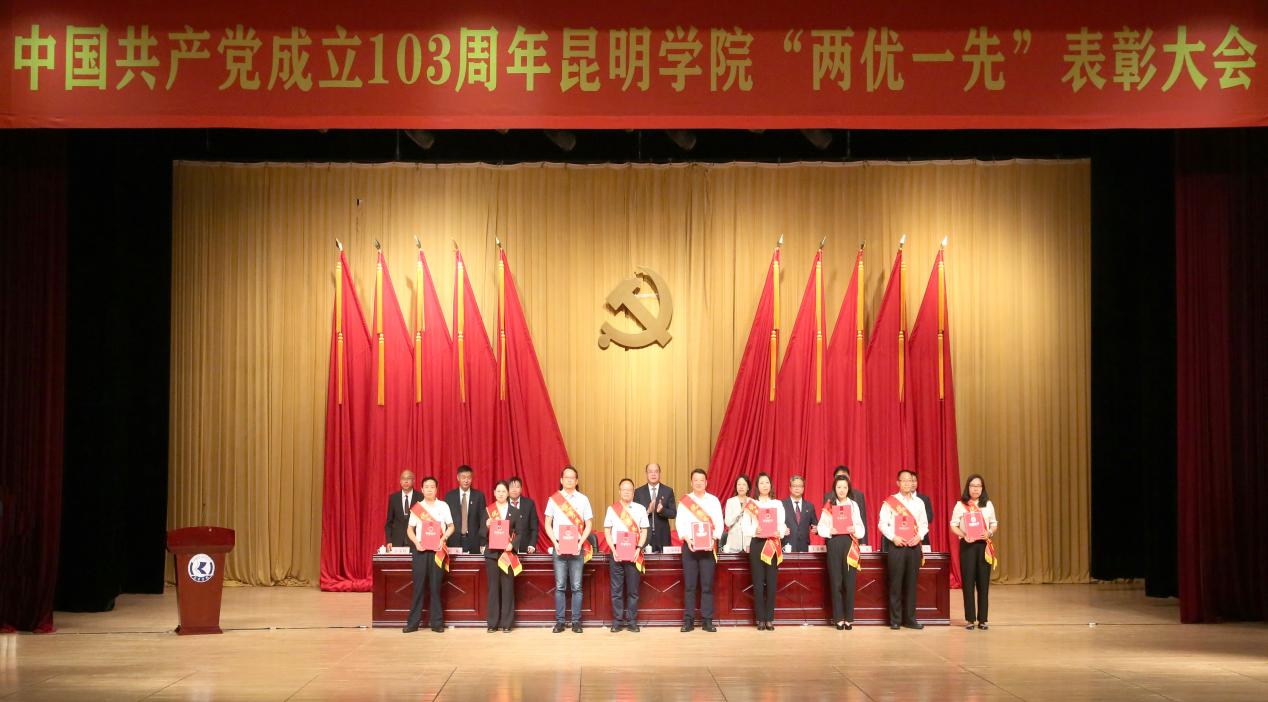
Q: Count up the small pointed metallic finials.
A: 10